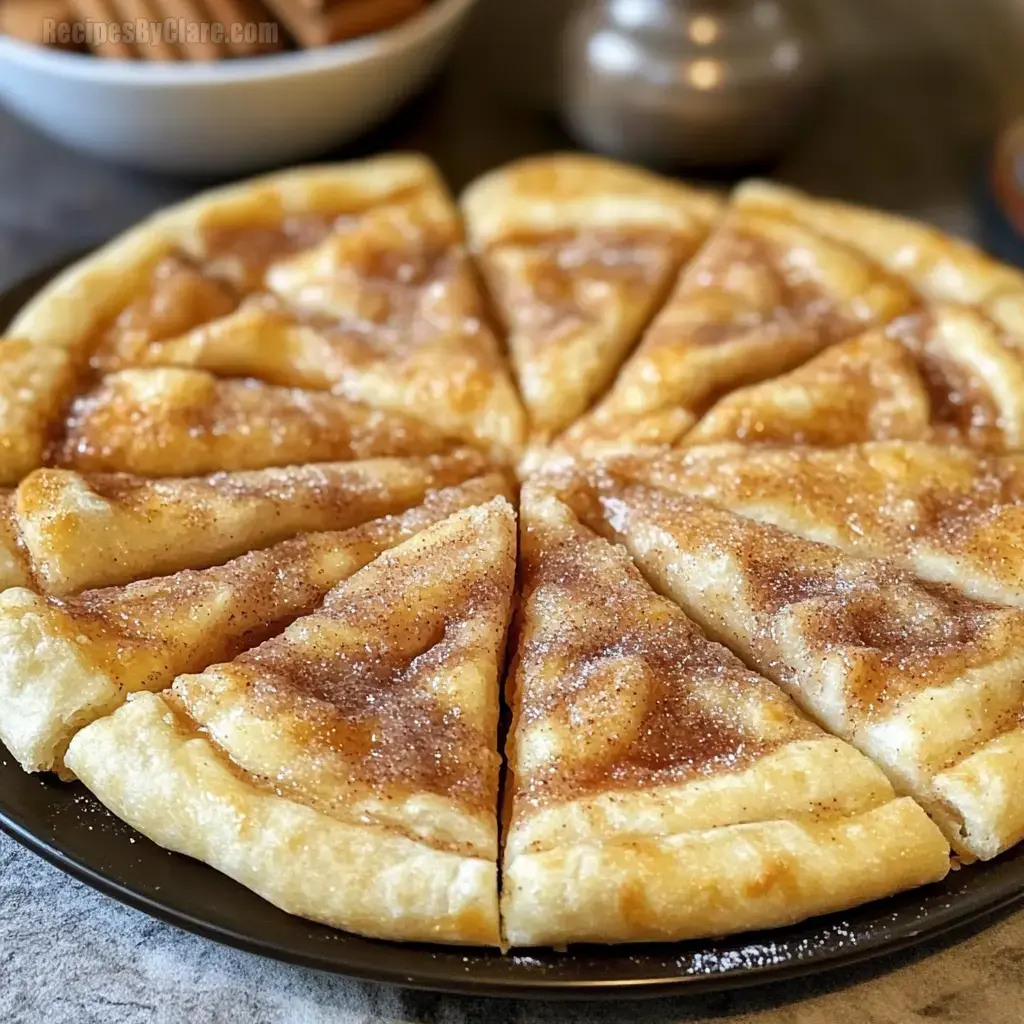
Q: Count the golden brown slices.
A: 11